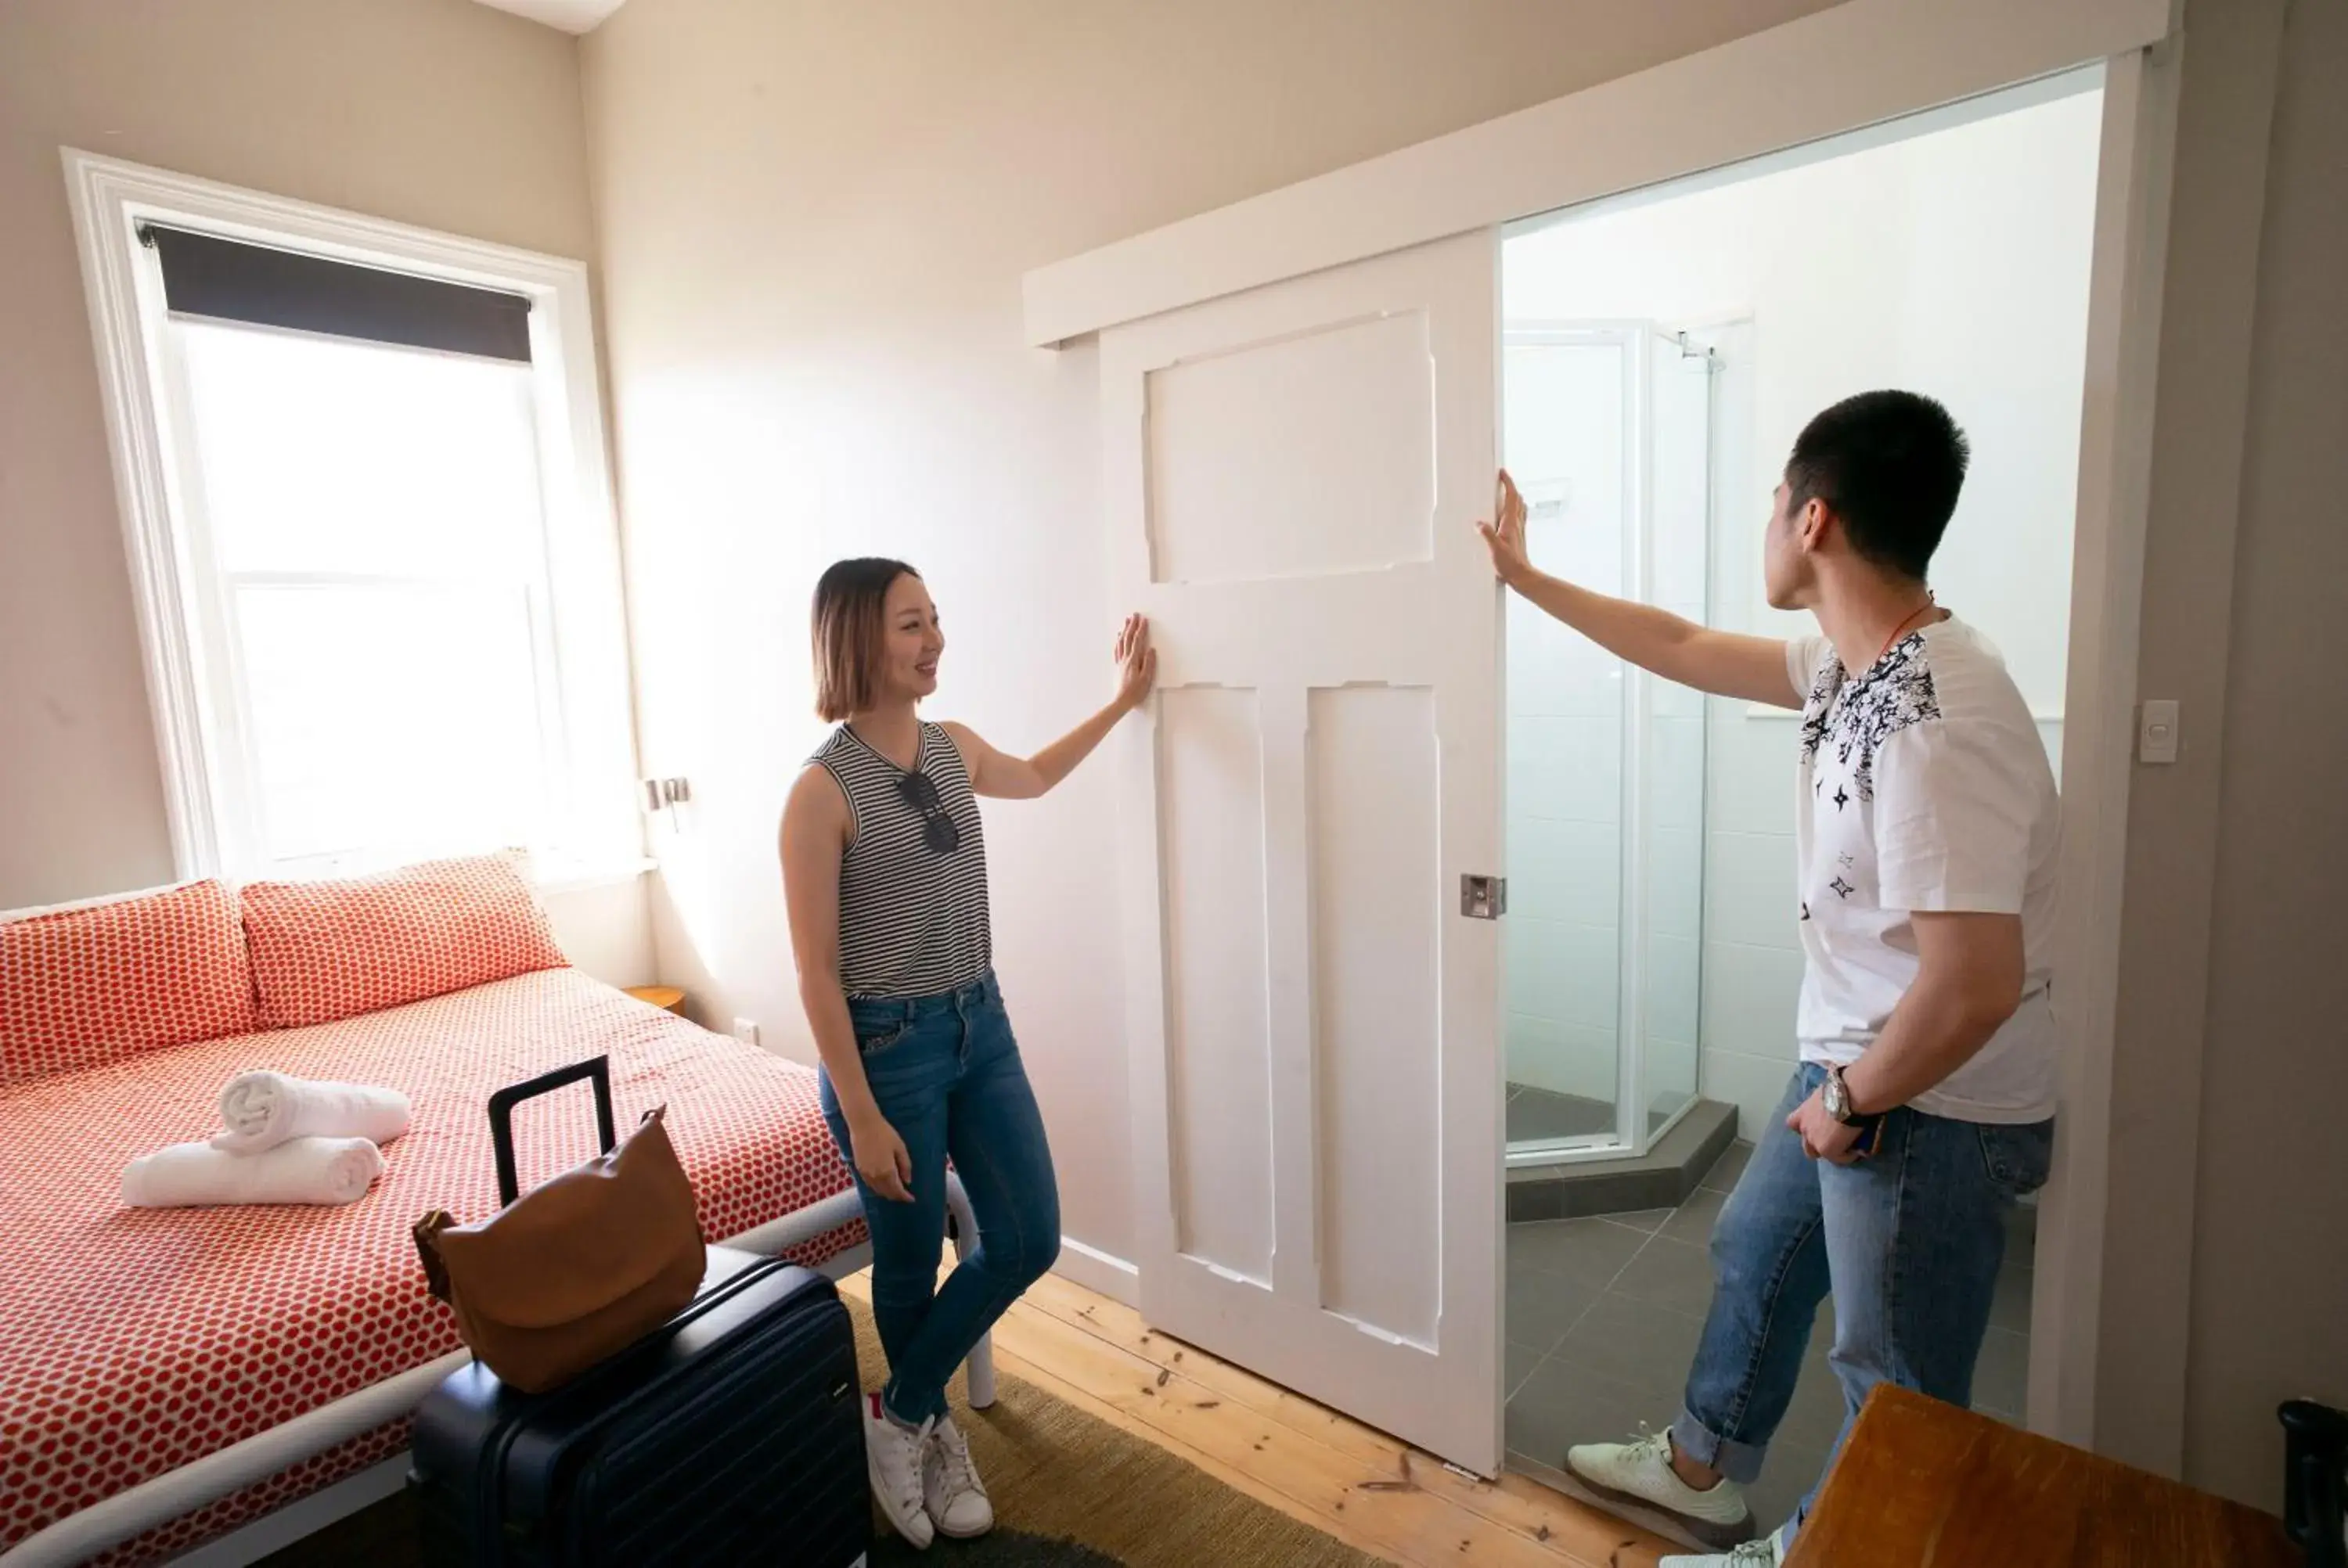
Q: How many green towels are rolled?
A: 0